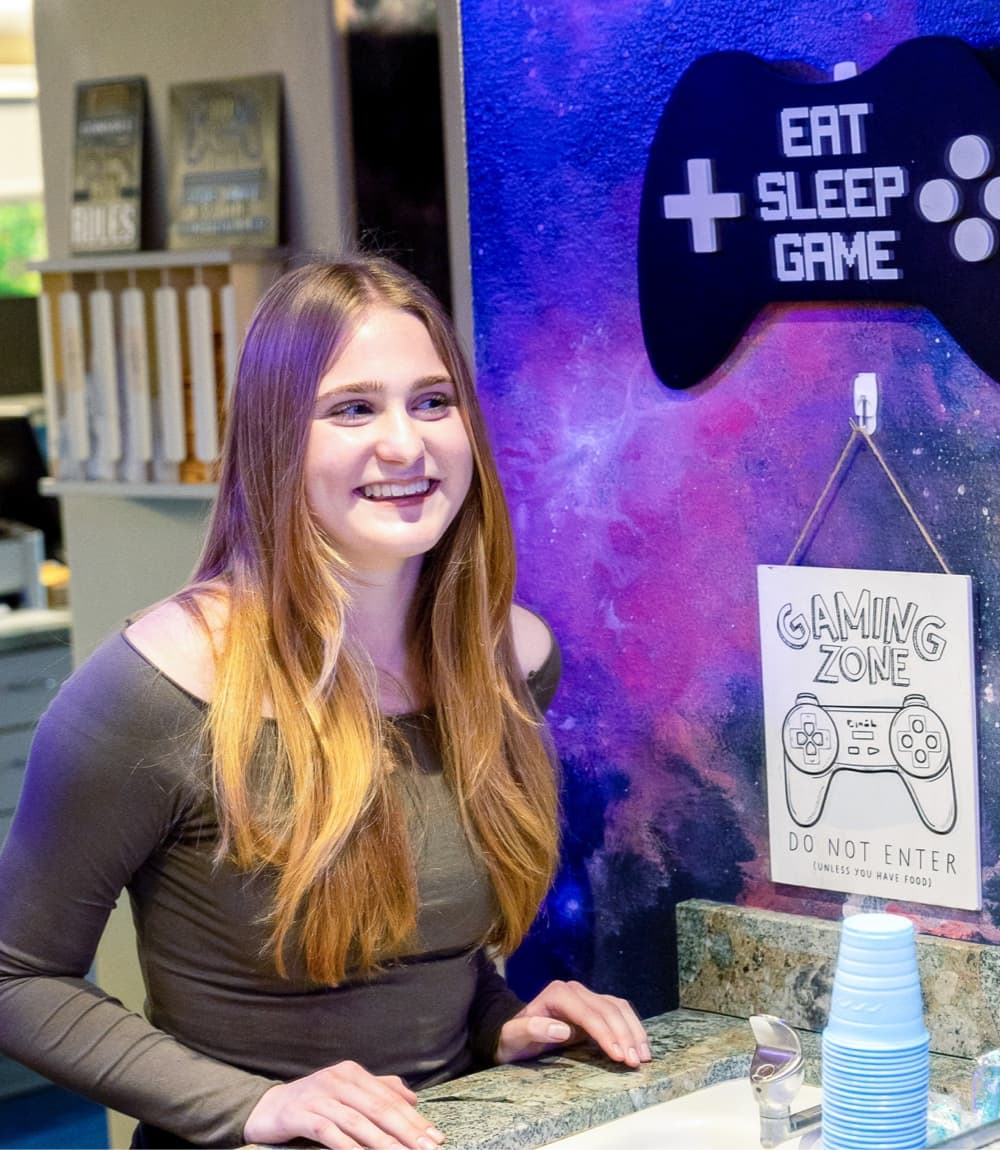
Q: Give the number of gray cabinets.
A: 1